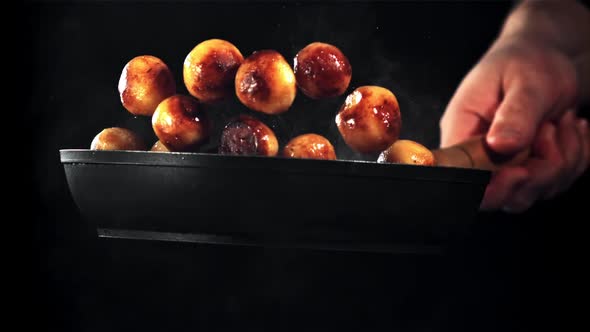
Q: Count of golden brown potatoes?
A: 11